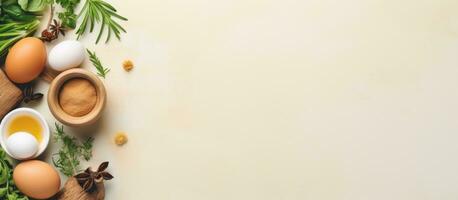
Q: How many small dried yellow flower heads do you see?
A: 2